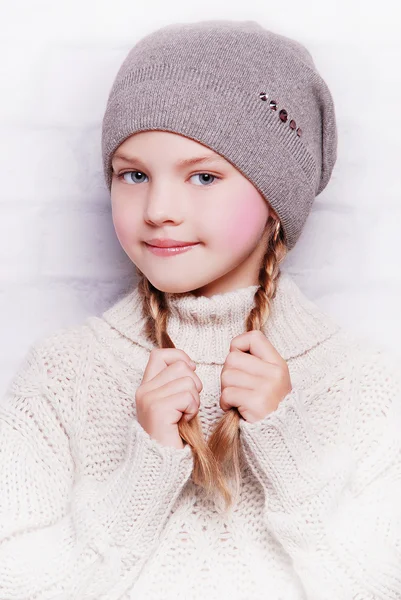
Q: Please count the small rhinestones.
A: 5